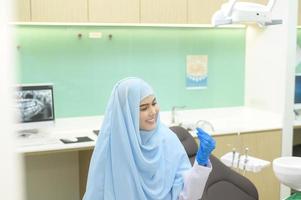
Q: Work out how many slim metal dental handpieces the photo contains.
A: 3